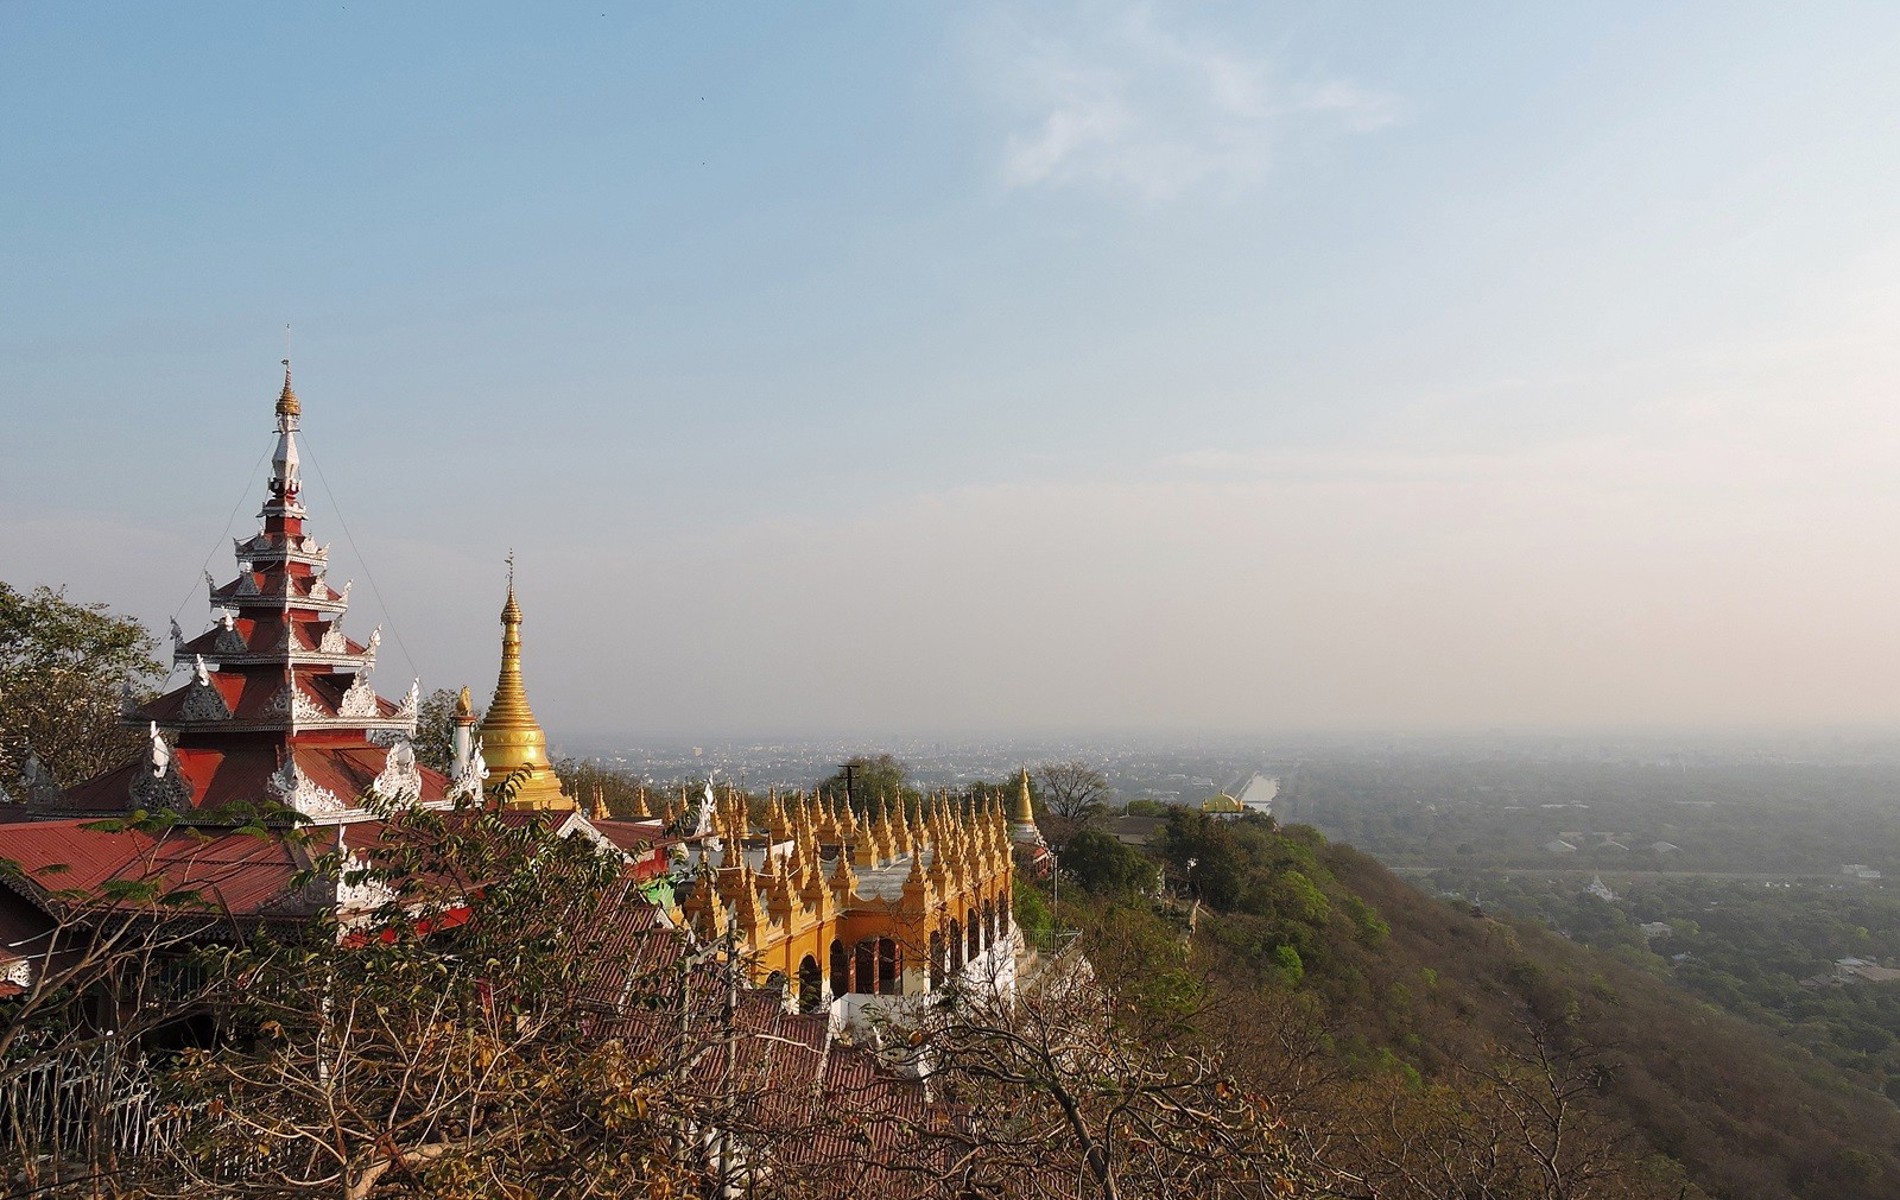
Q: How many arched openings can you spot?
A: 9